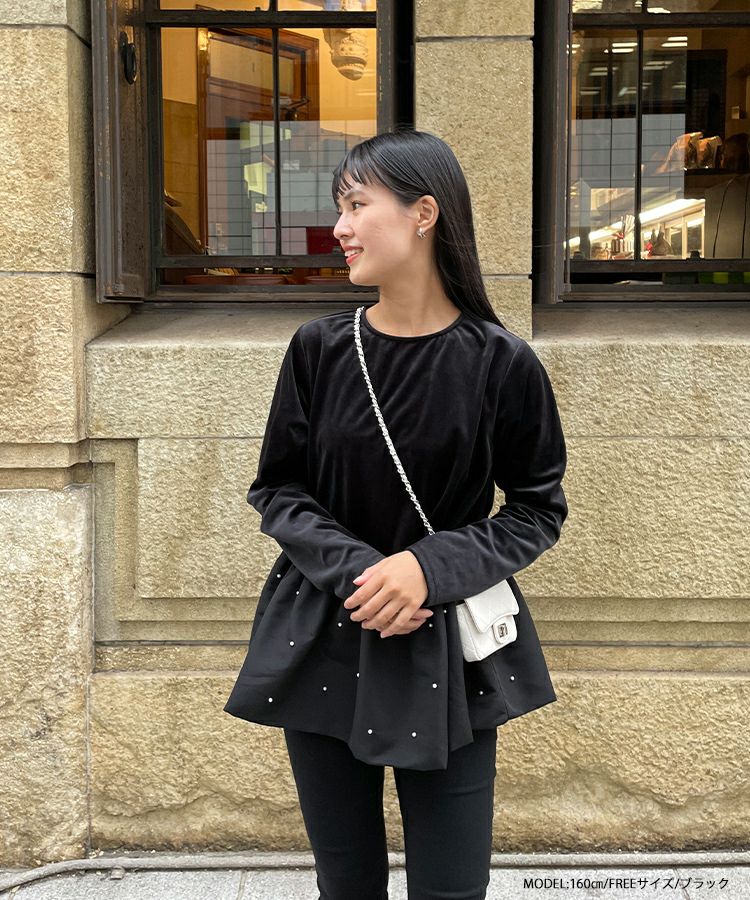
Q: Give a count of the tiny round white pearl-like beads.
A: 14